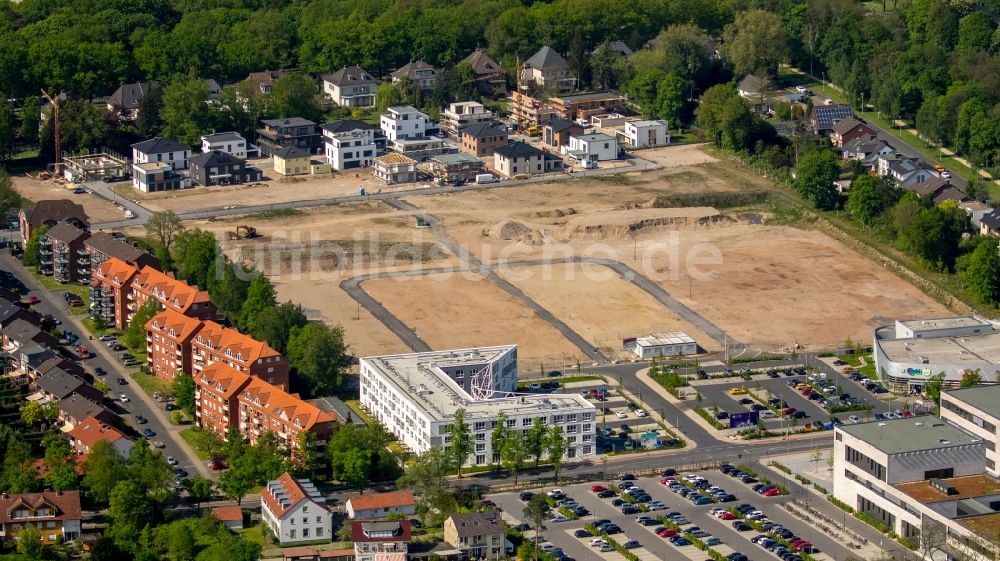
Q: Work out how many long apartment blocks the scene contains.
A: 4